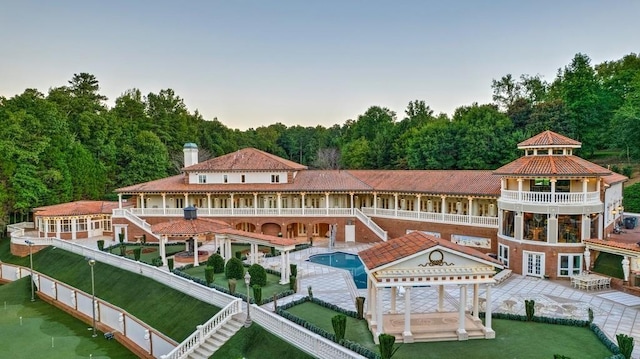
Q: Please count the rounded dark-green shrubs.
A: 3